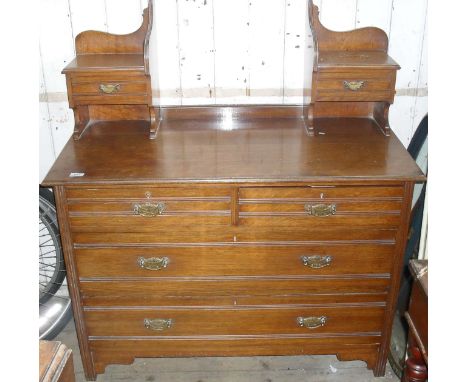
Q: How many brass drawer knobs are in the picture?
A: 8